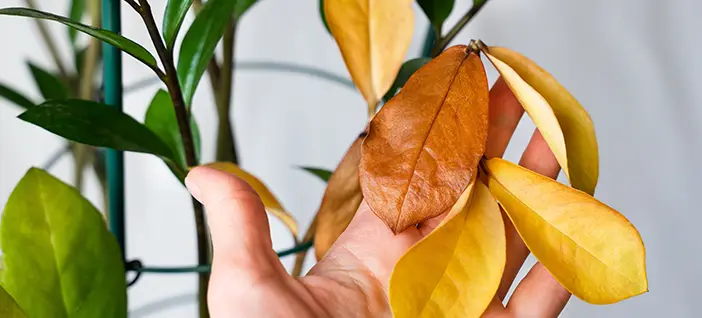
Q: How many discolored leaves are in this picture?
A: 7